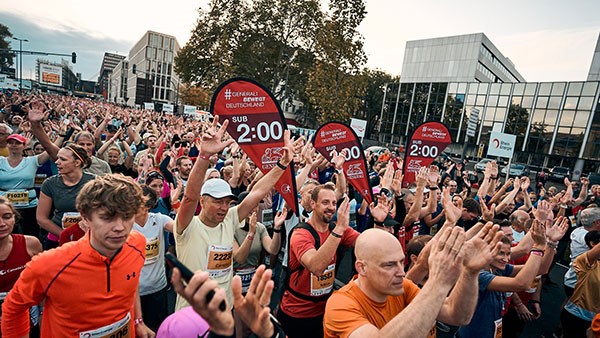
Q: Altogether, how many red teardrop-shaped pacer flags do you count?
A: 3